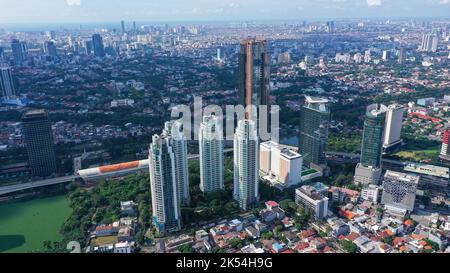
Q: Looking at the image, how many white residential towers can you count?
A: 4